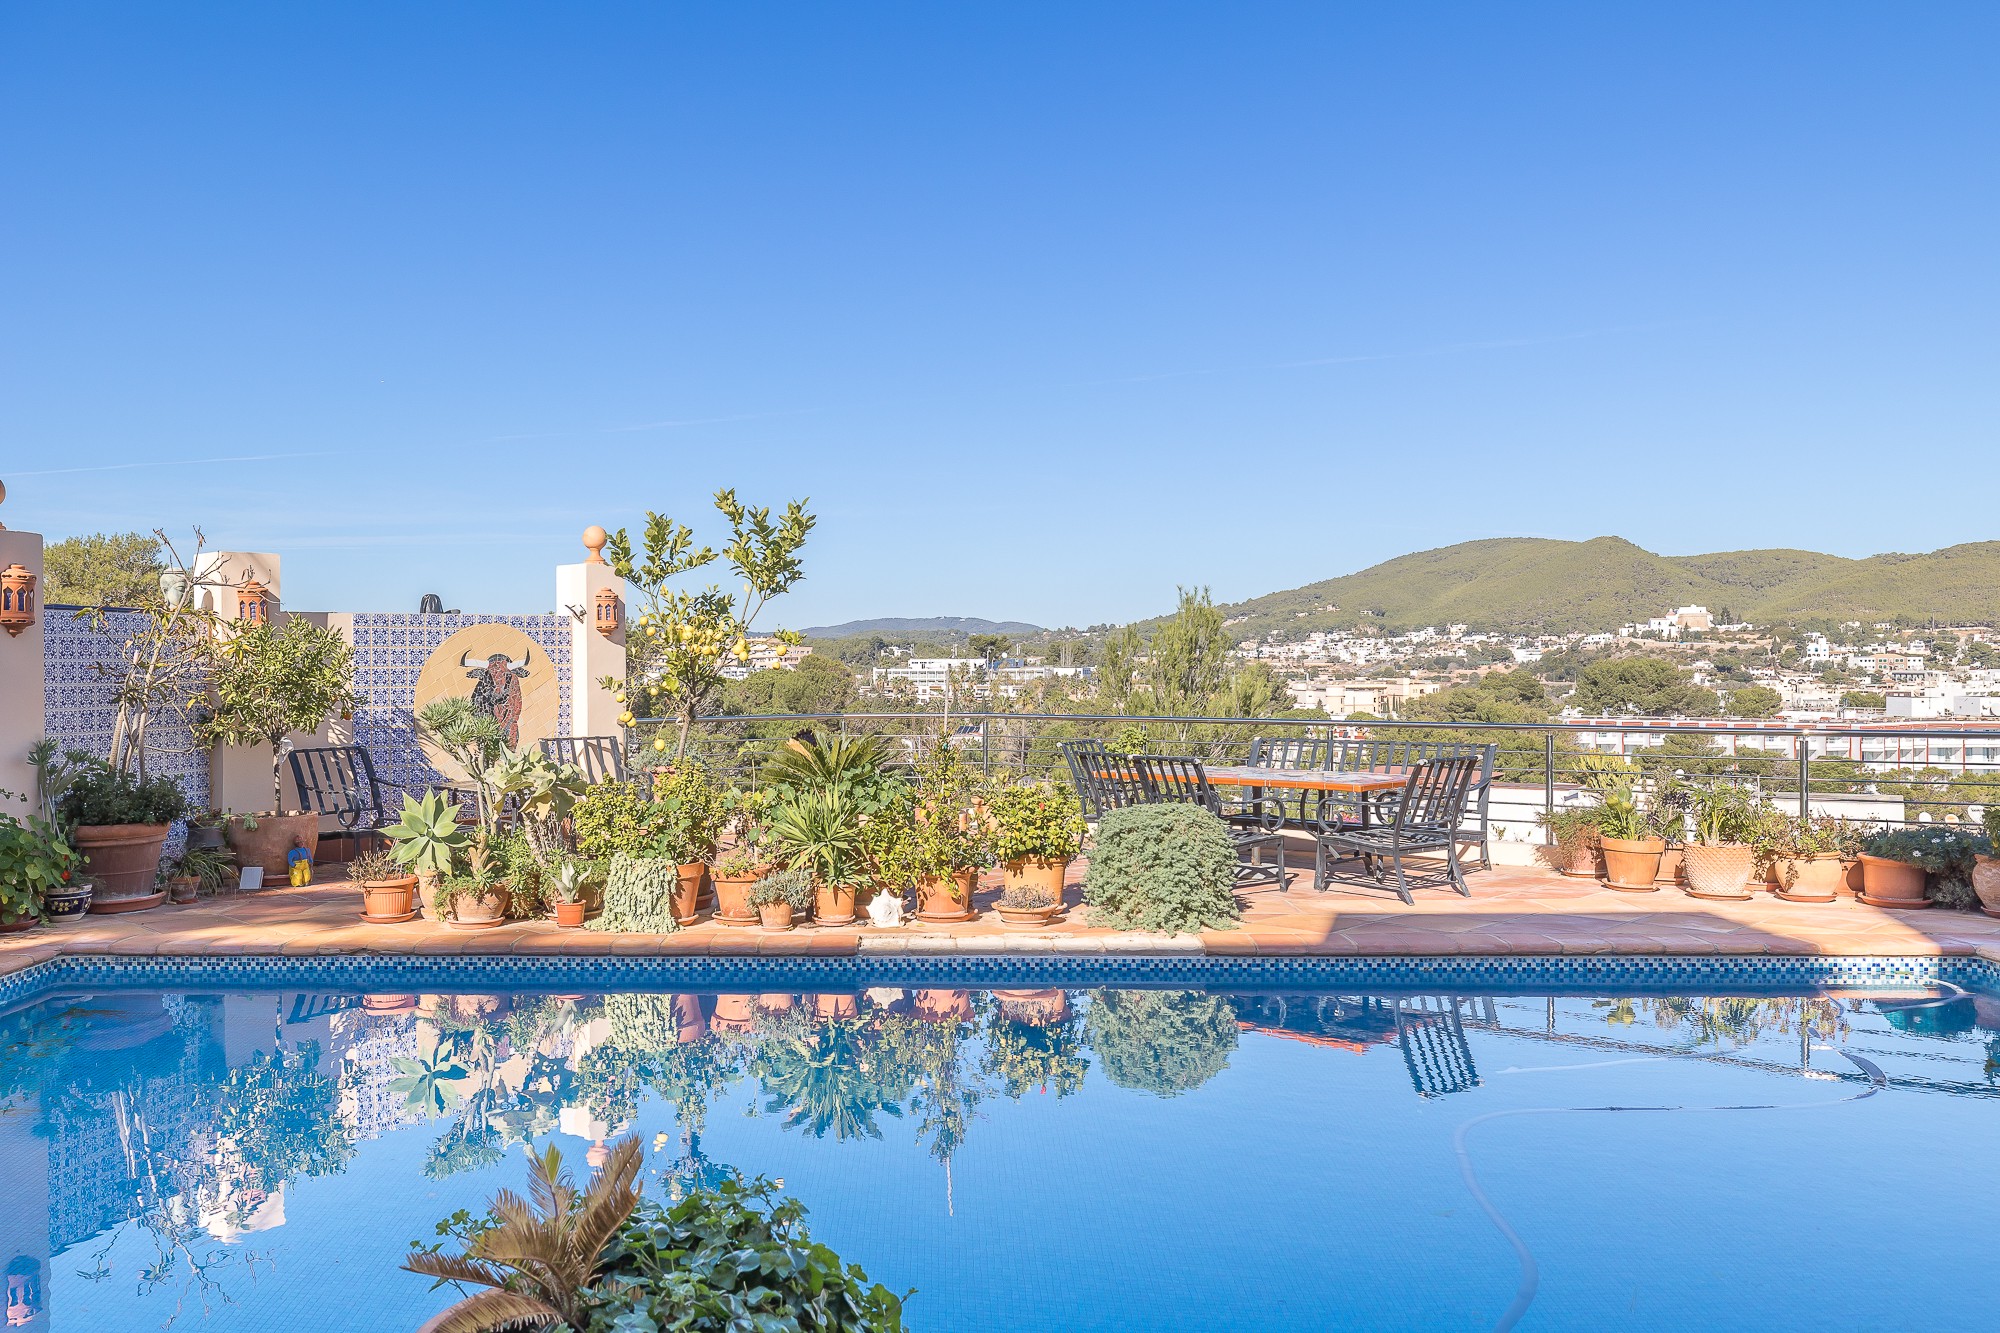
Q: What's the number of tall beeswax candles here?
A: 0